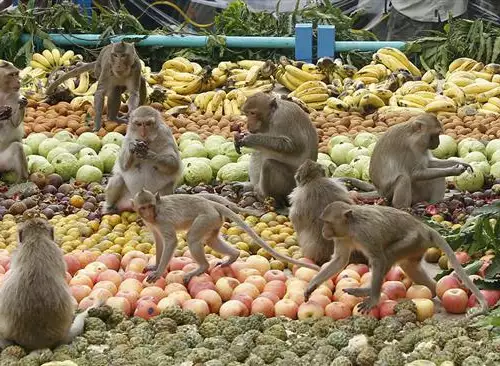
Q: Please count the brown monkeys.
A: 9